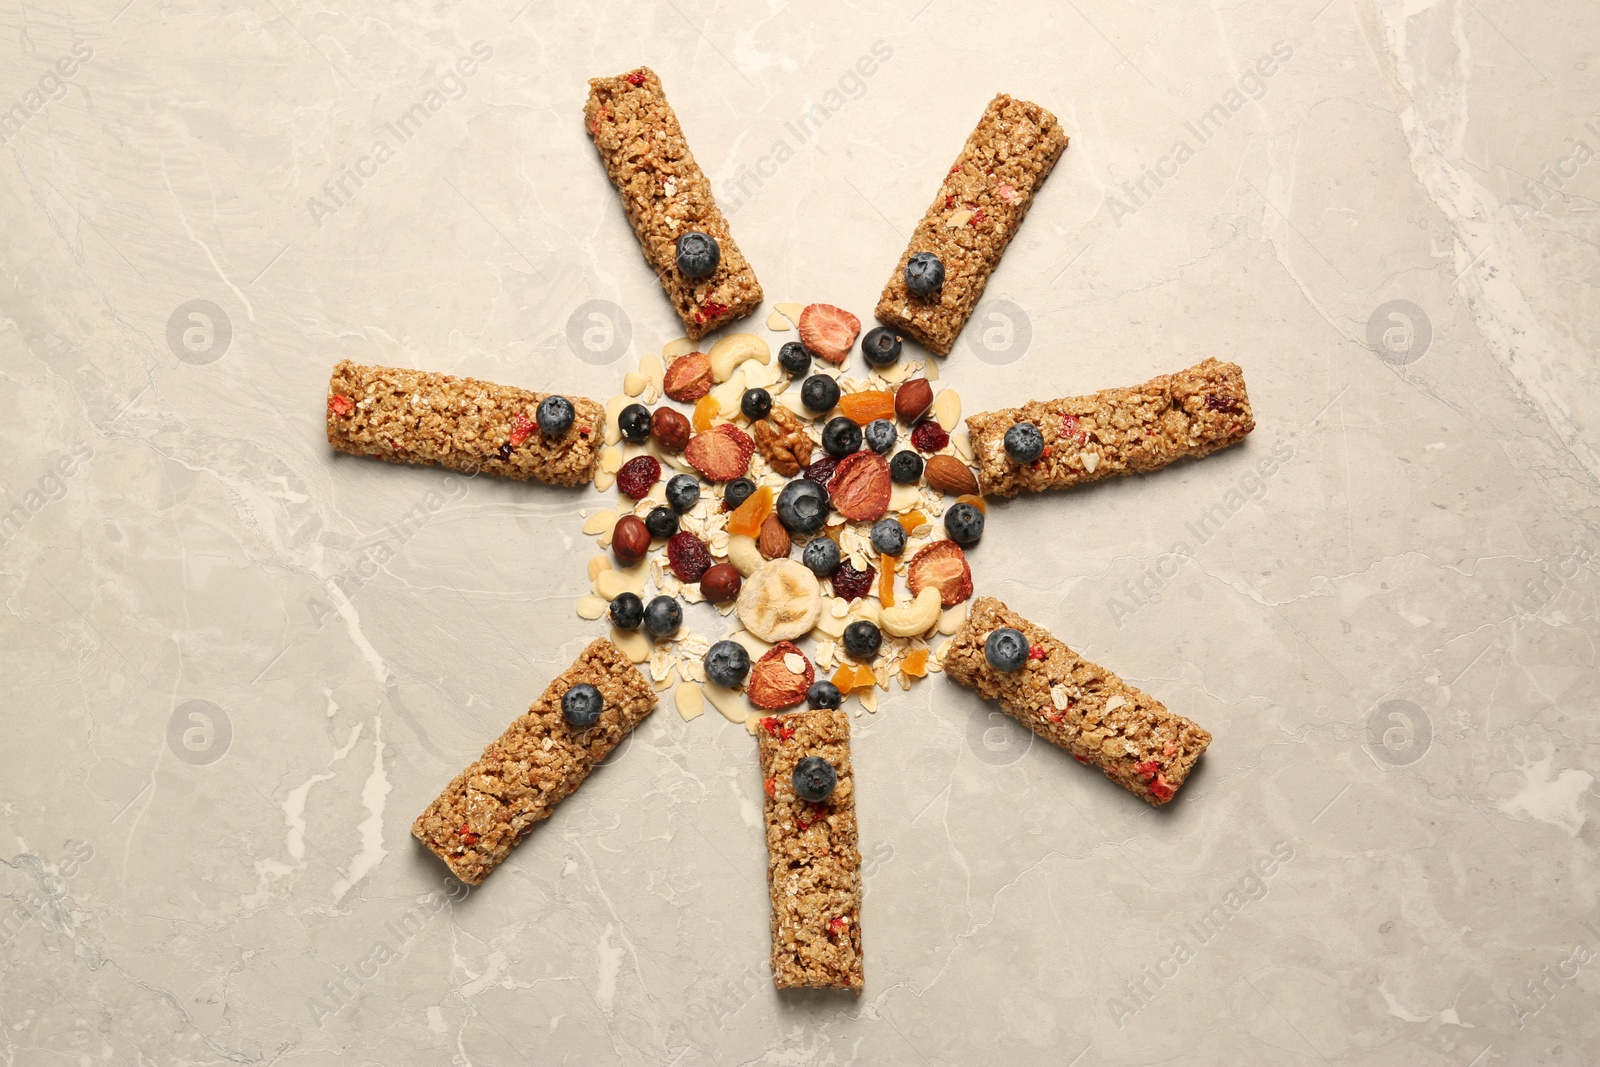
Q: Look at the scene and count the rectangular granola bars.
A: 7